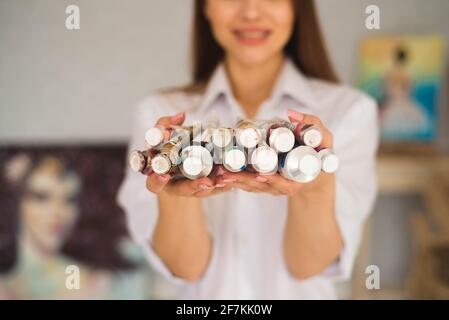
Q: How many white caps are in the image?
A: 12